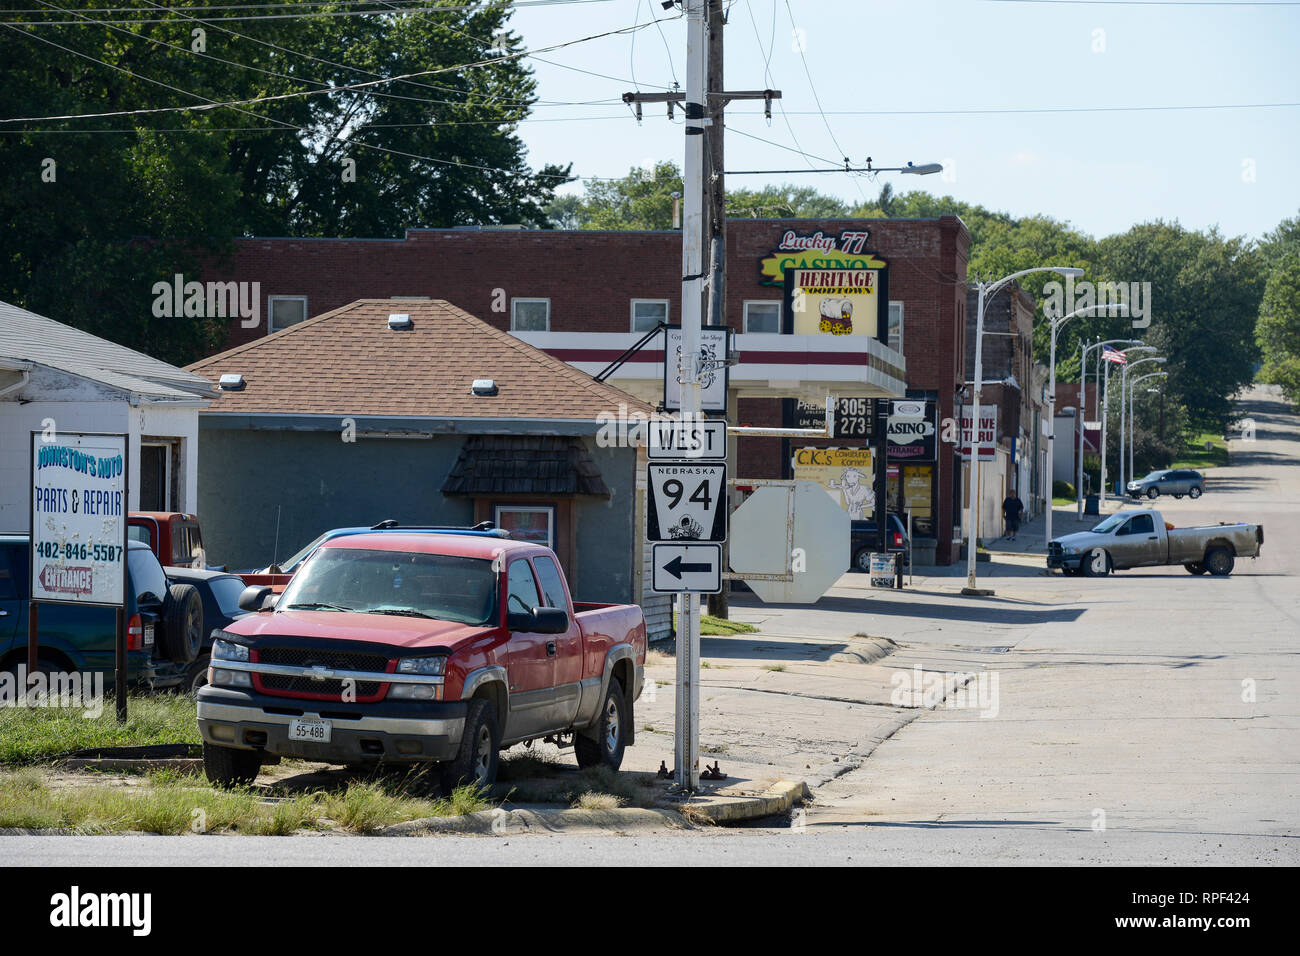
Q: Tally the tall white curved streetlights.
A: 6